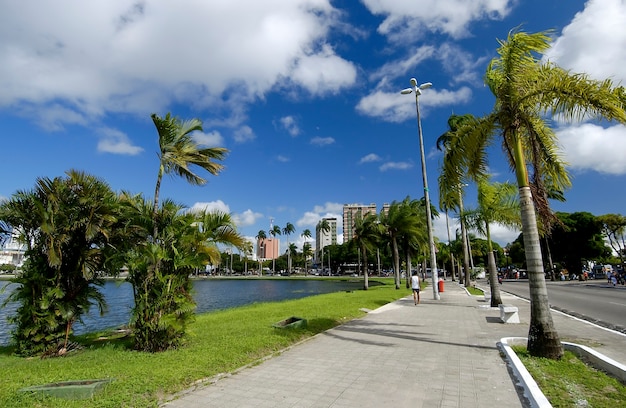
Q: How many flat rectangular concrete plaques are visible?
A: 2